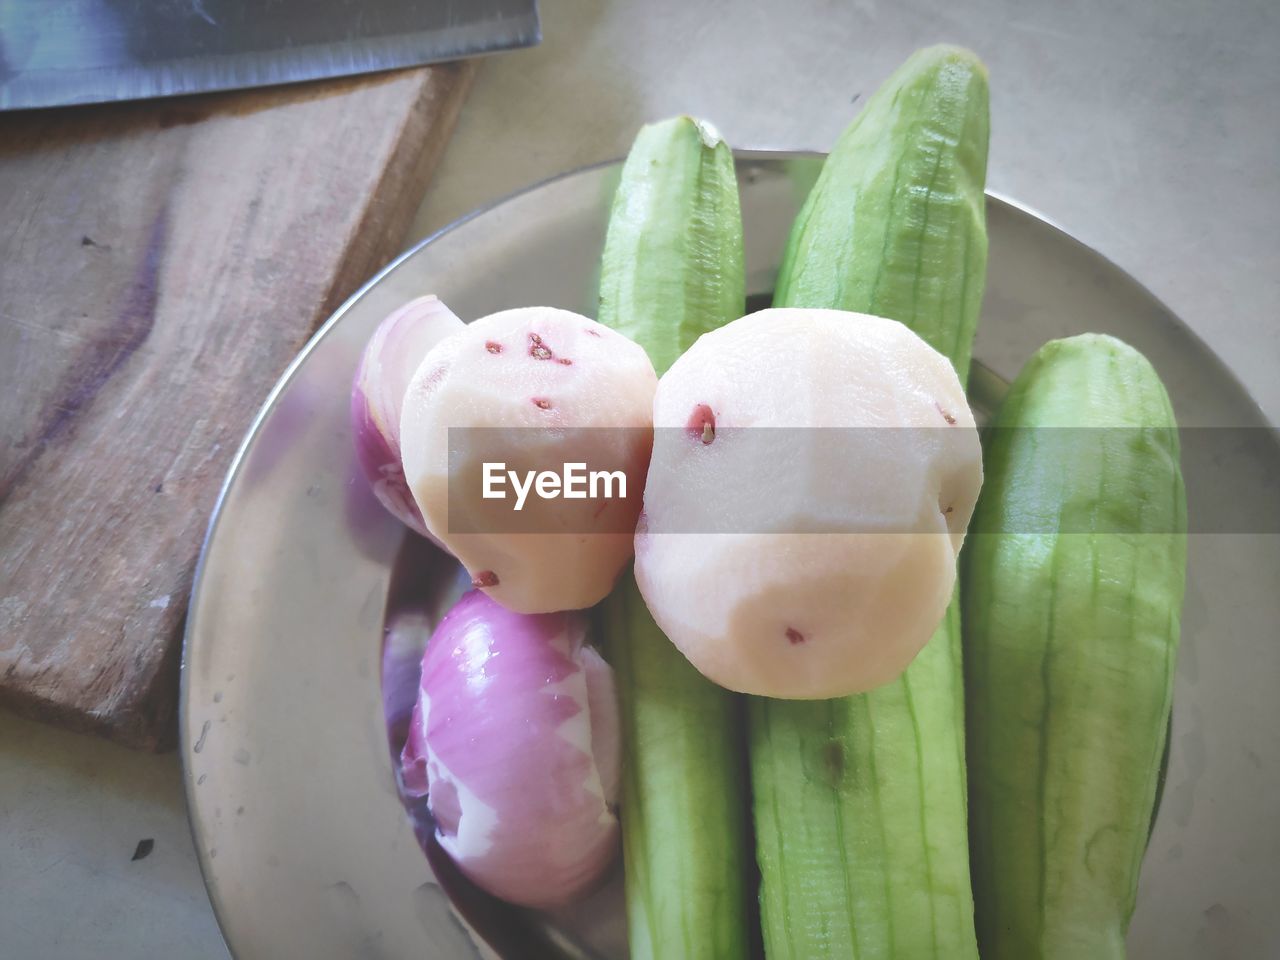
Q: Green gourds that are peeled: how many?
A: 3